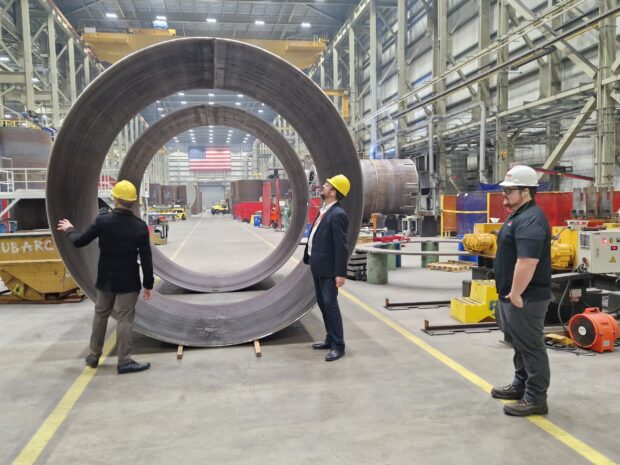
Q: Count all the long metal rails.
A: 2